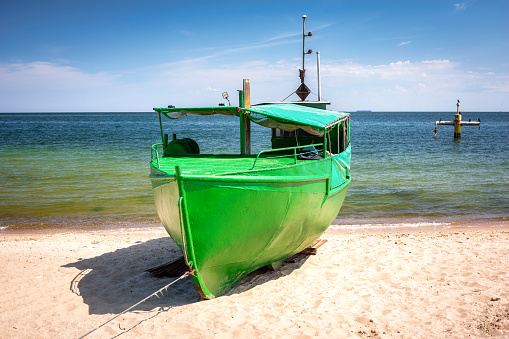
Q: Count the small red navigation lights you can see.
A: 2